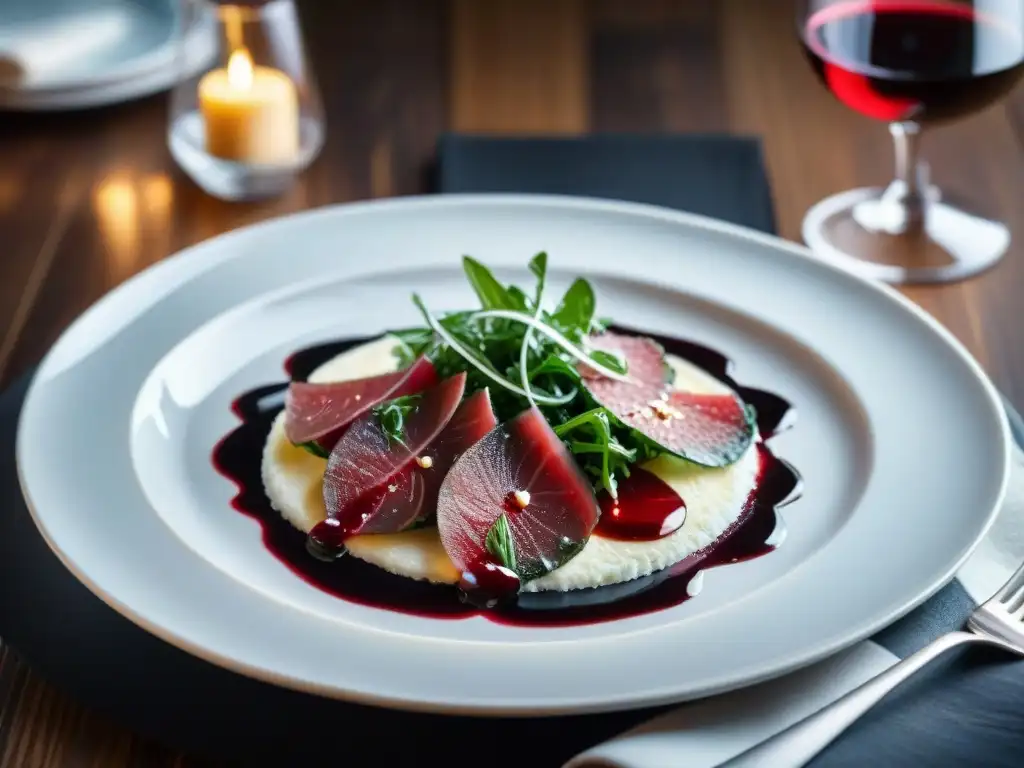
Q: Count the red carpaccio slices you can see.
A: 5